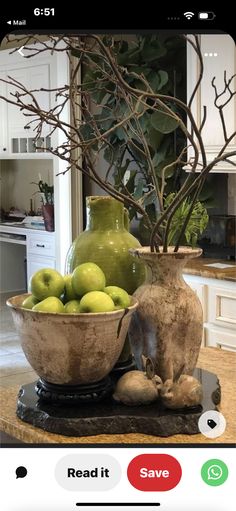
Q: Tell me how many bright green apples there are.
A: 8